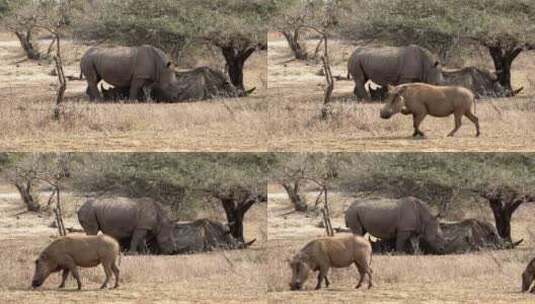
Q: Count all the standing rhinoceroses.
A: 4